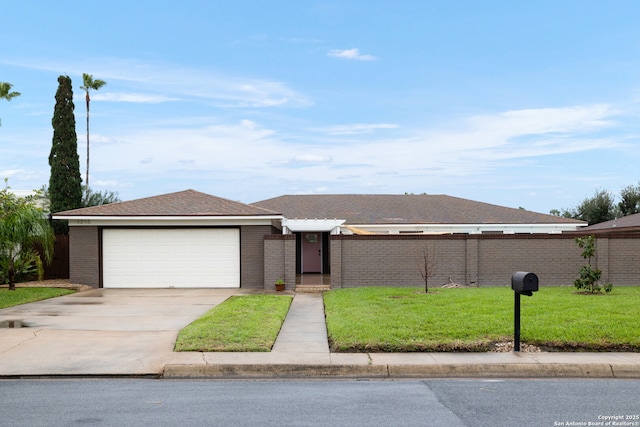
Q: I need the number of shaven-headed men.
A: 0